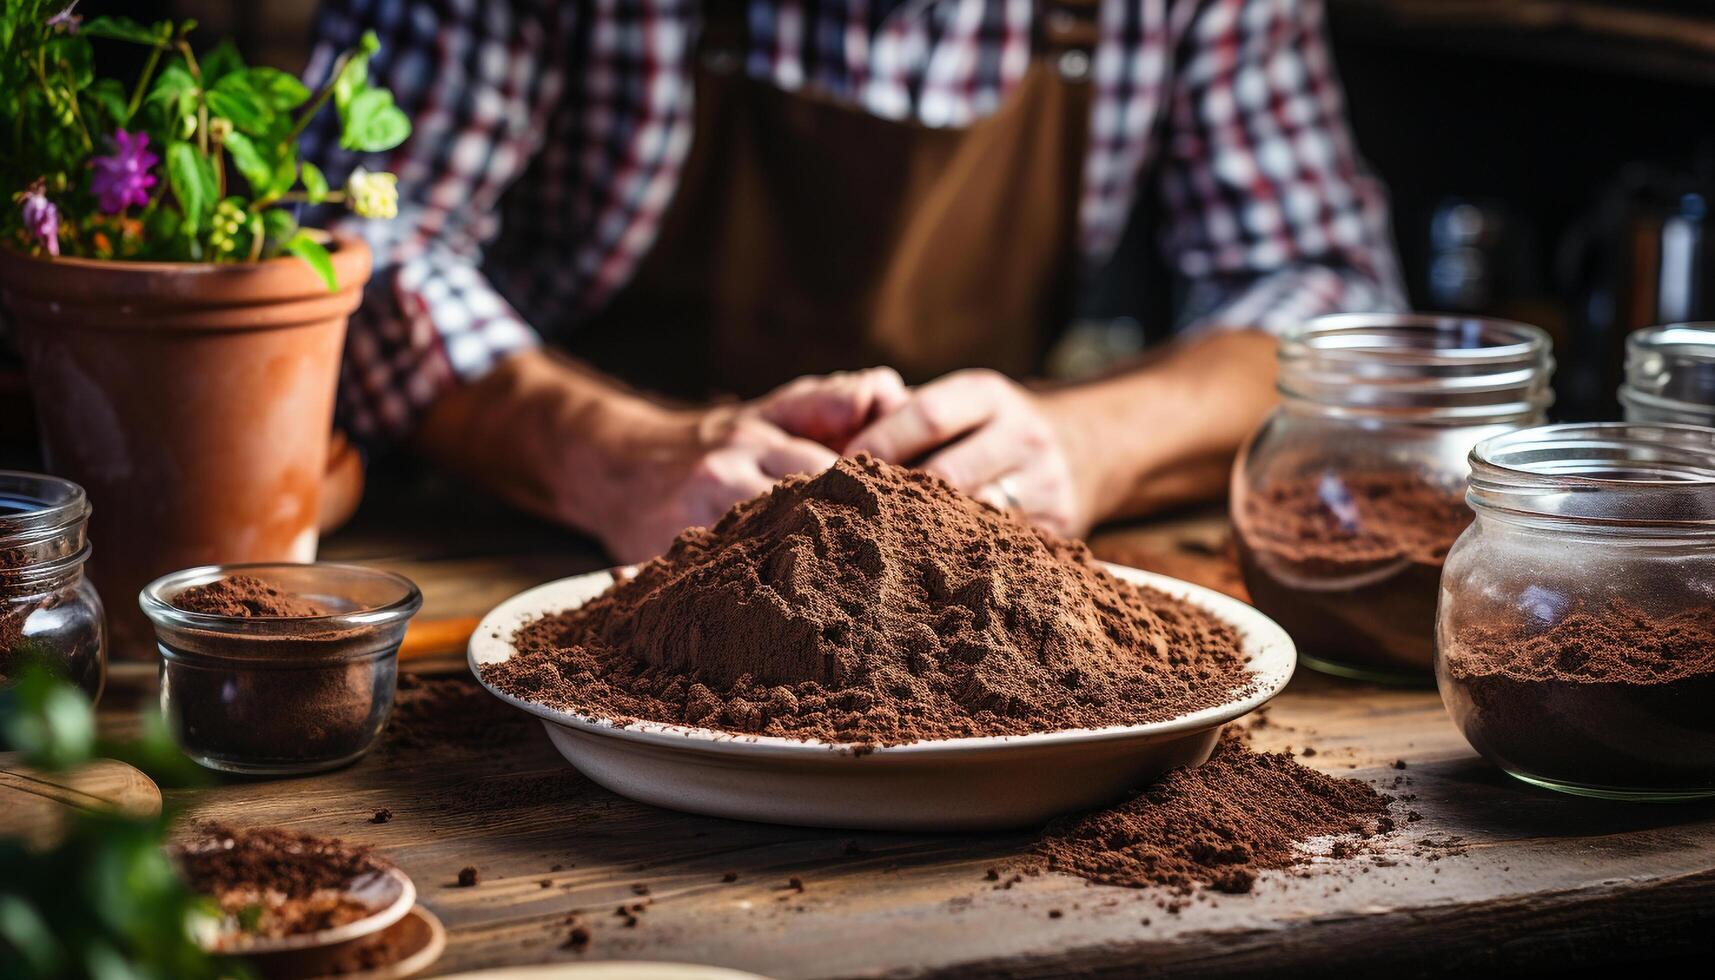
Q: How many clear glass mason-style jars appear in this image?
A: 4